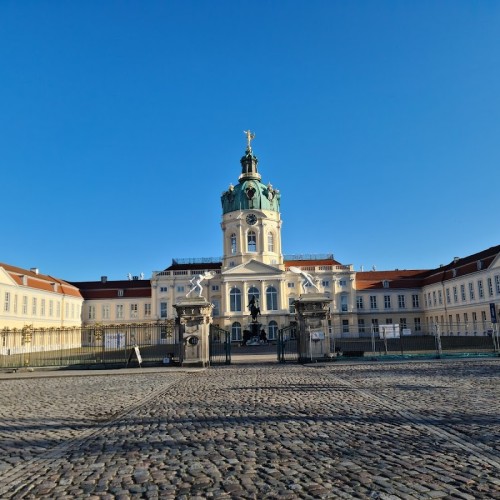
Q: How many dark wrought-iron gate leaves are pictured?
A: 2